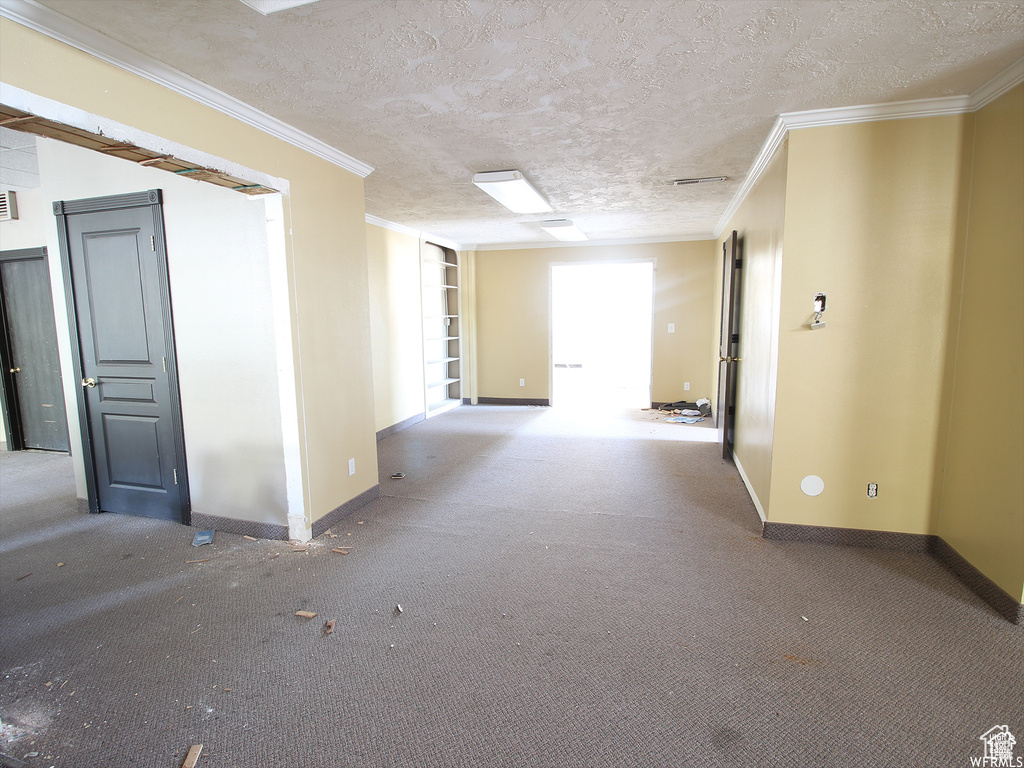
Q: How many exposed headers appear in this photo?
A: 1